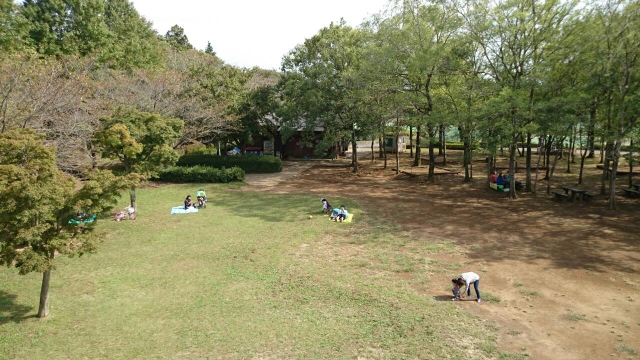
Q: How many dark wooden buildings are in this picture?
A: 1